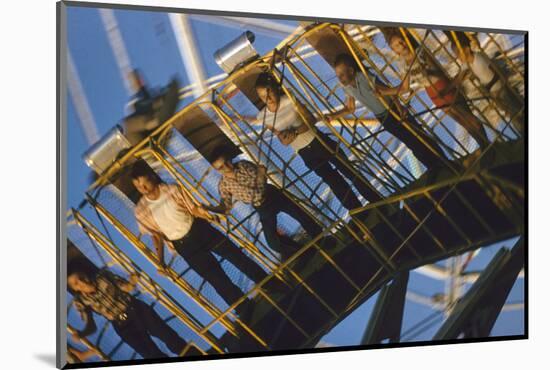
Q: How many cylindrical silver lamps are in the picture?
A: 2